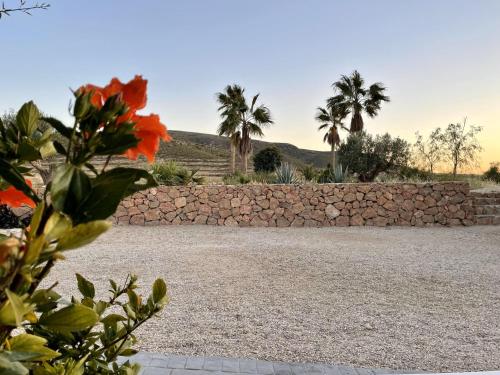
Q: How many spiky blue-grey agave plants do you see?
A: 2